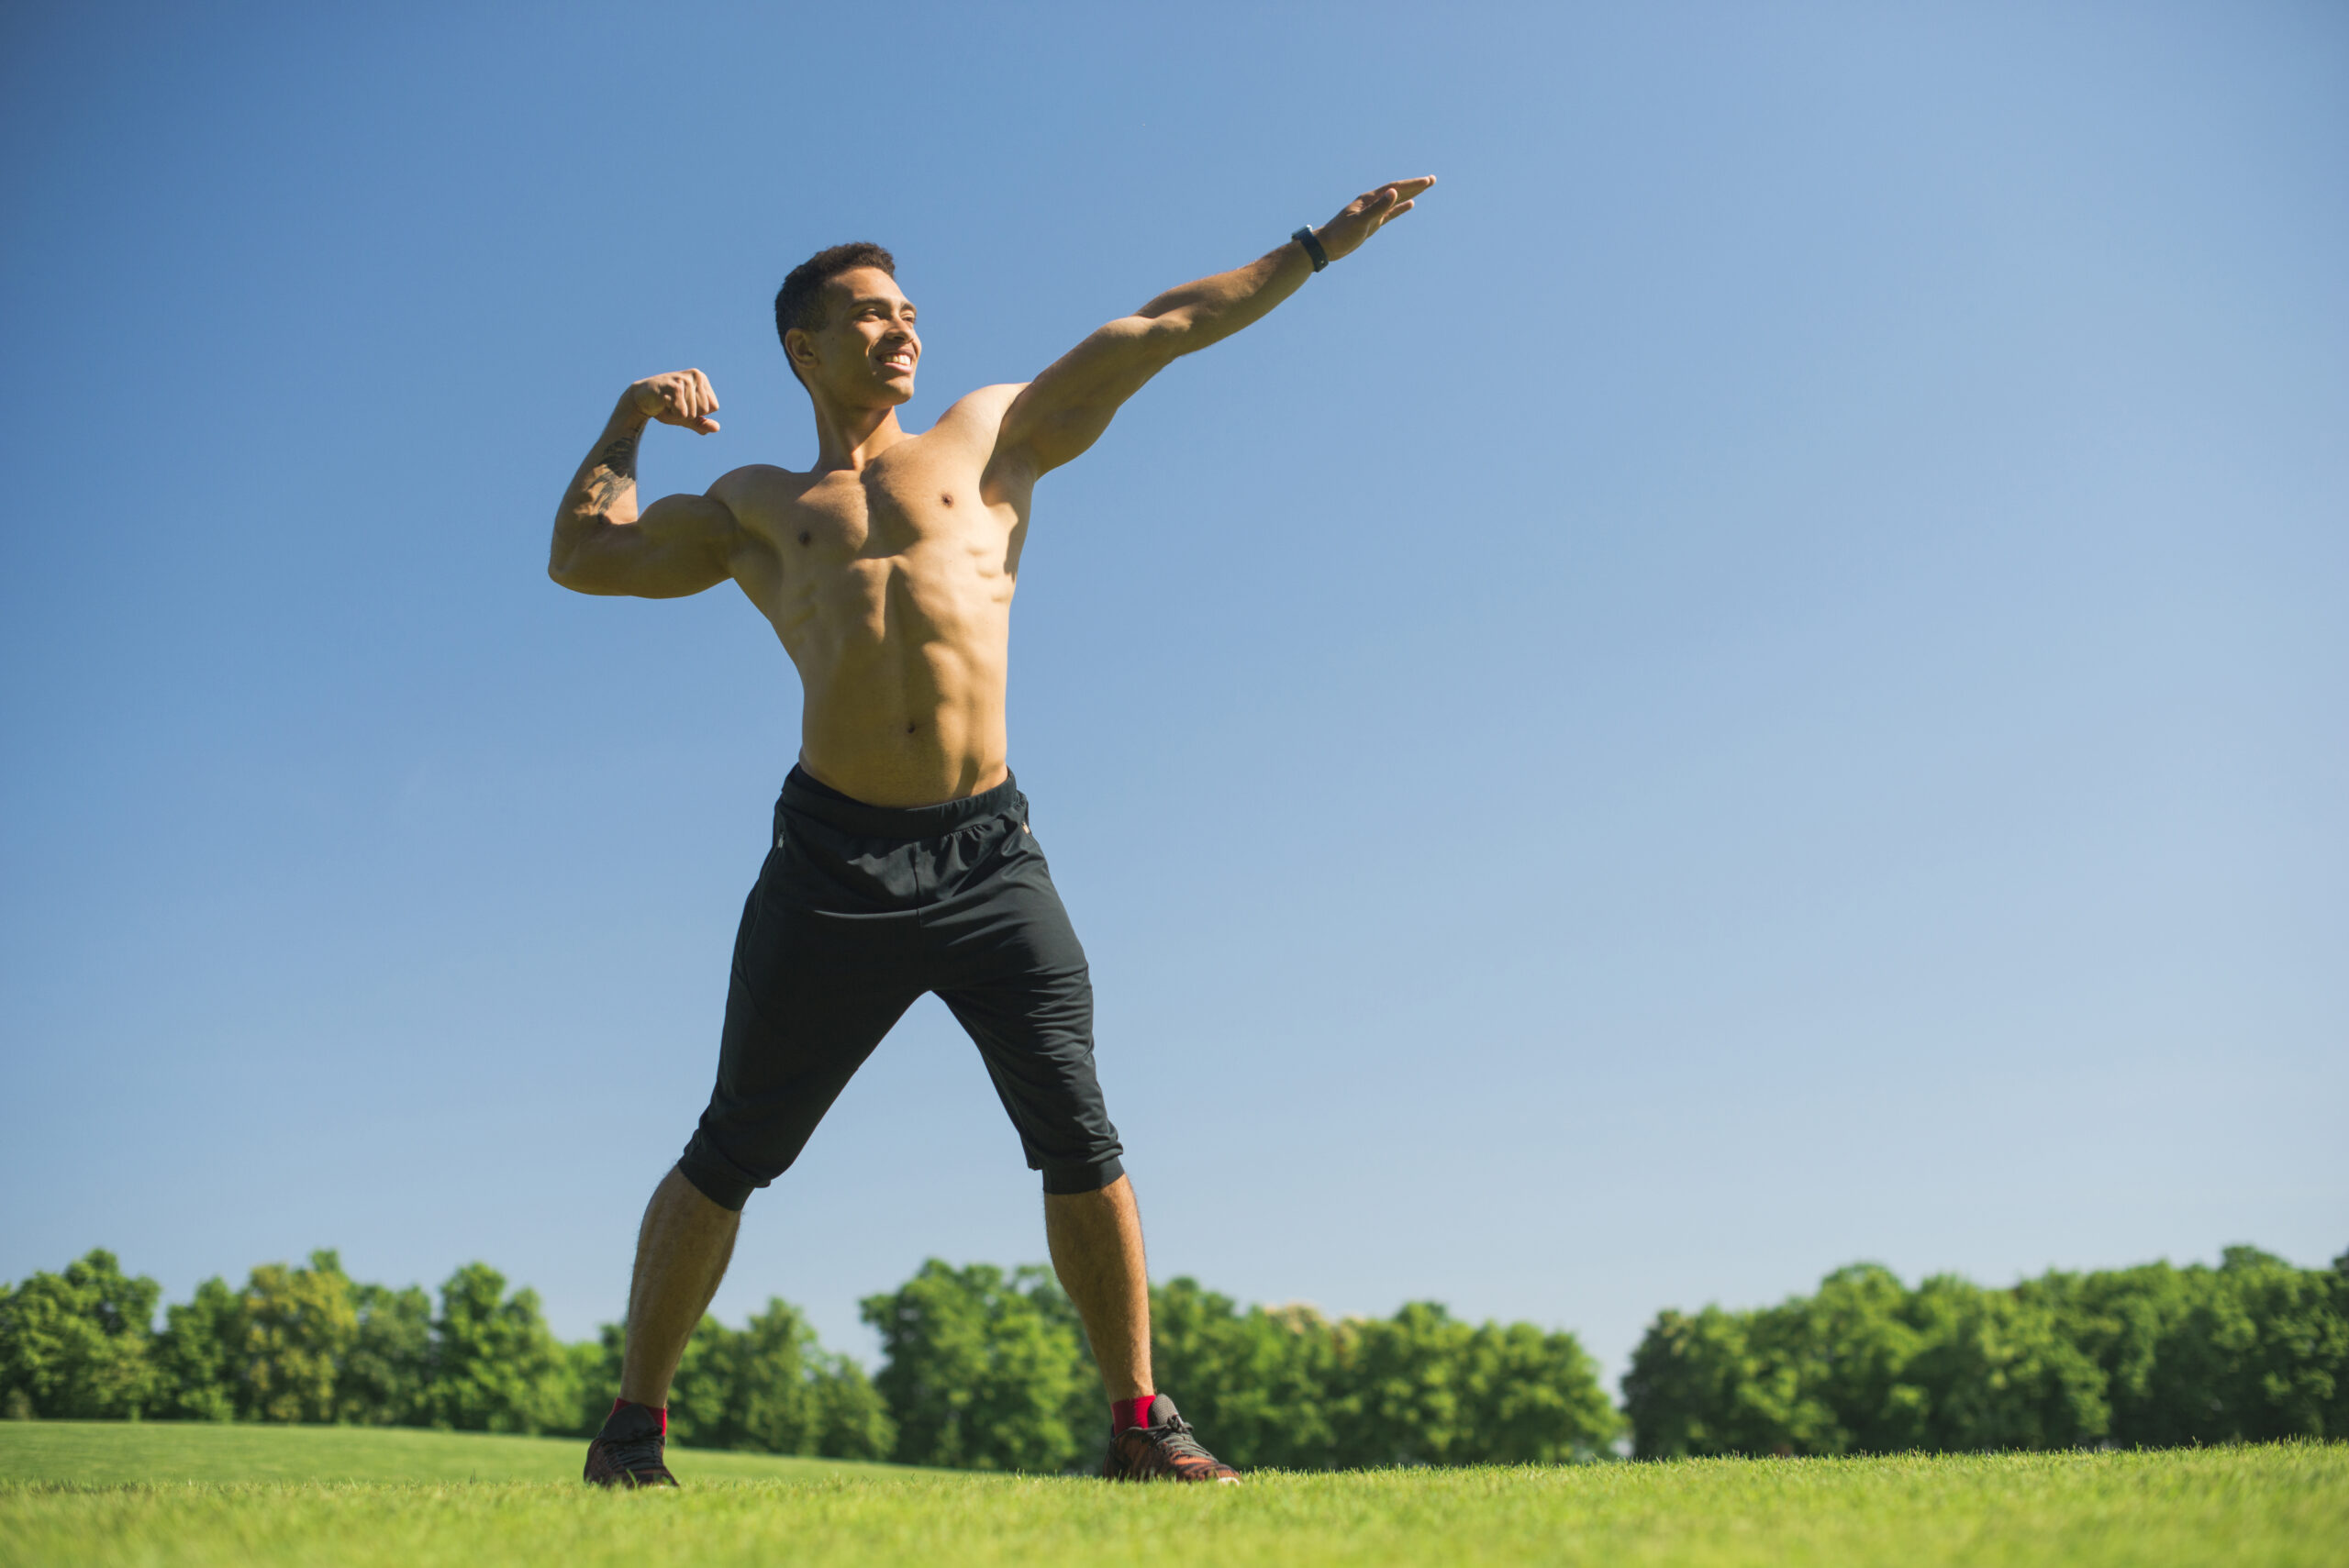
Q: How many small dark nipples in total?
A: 2